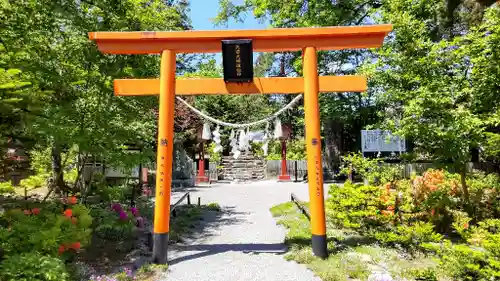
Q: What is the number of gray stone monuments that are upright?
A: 1